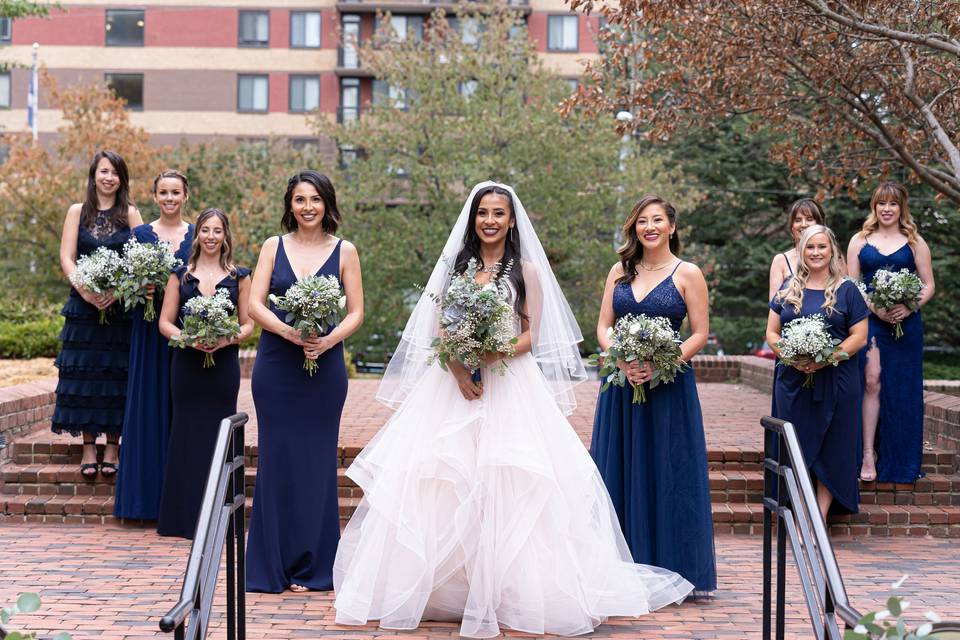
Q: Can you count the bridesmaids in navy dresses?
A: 8